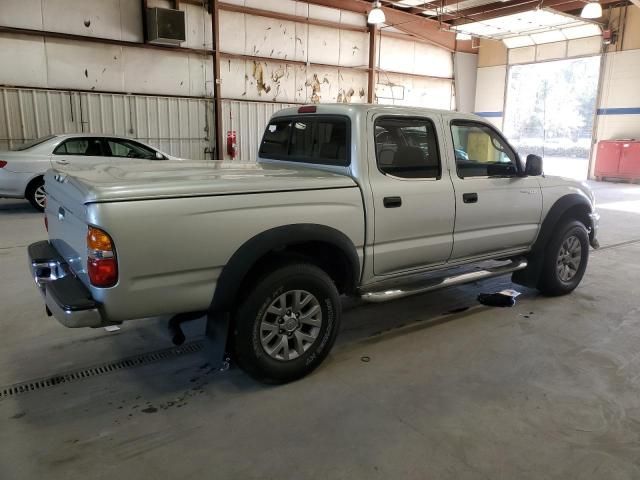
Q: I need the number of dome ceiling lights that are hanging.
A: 2